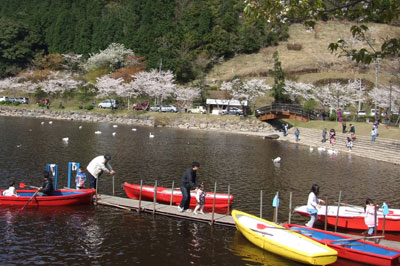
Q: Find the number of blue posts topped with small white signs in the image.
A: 2